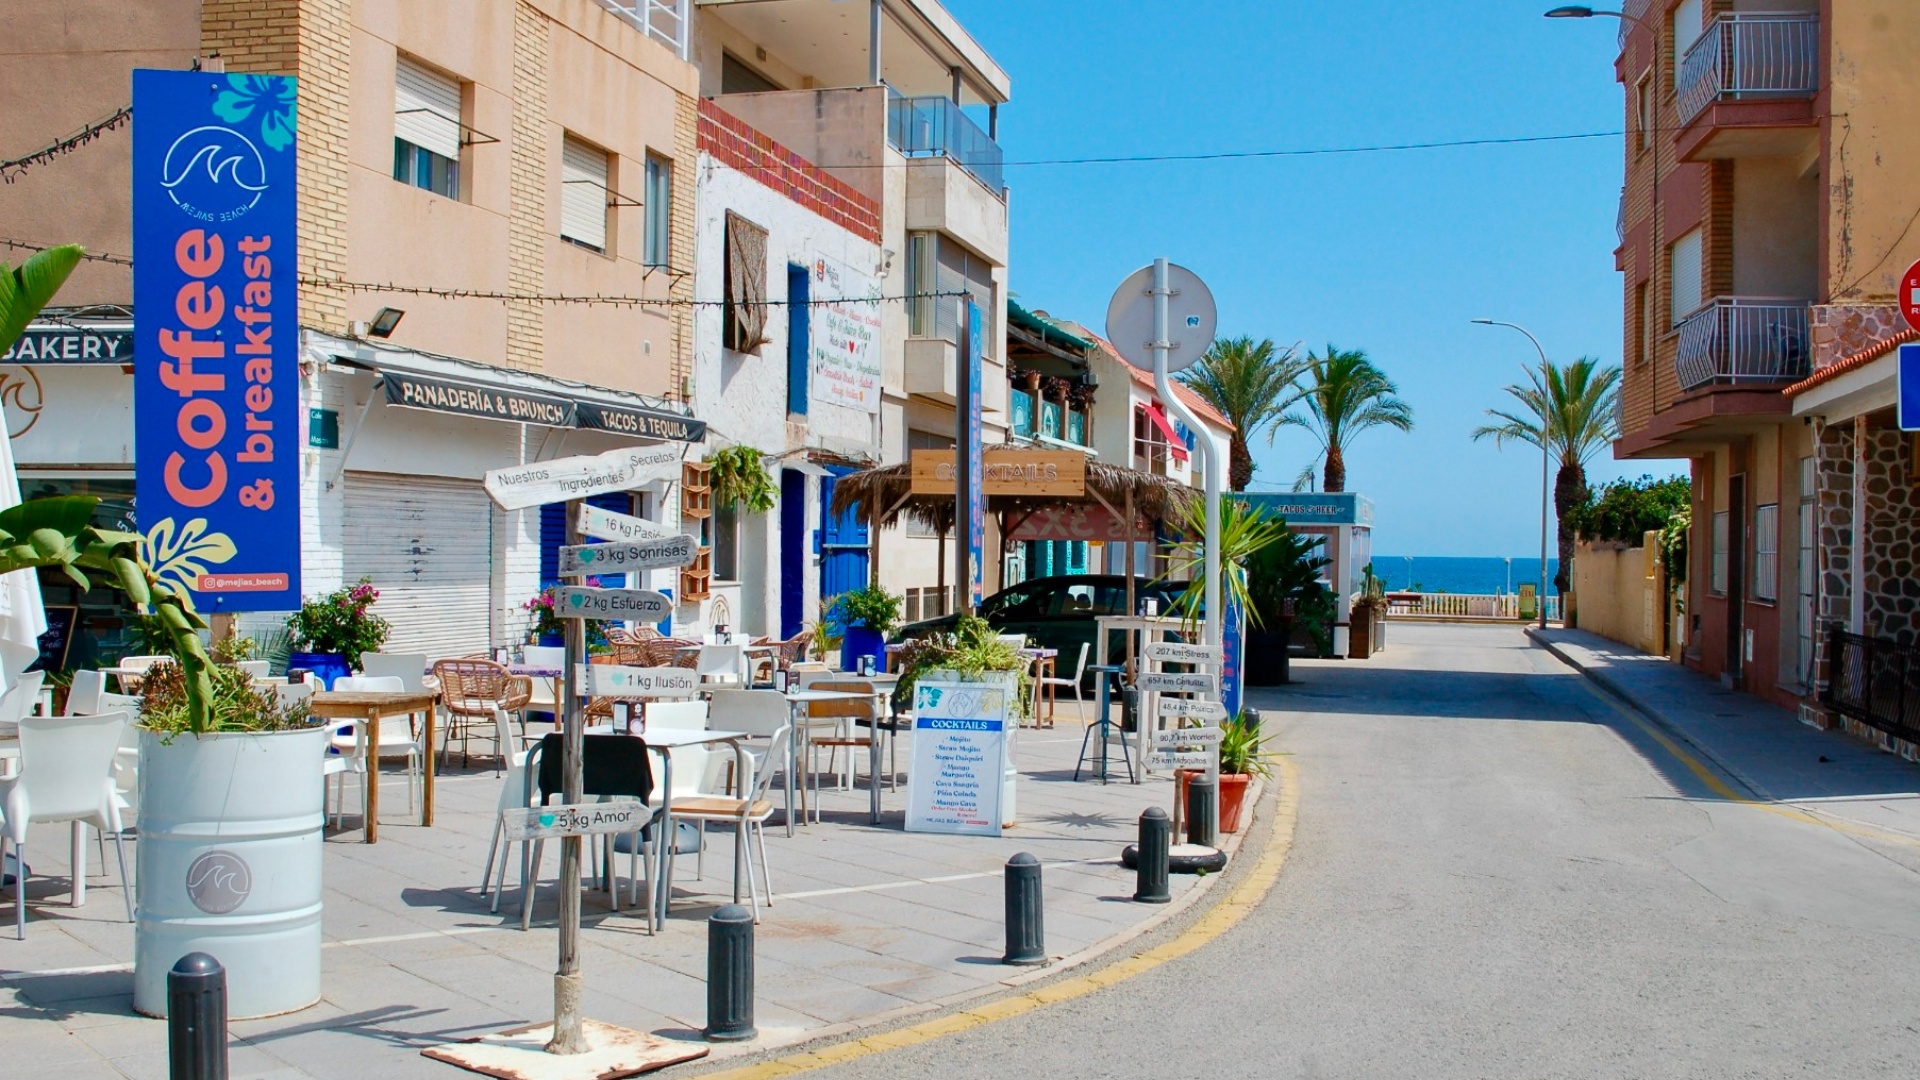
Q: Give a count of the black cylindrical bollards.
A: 6